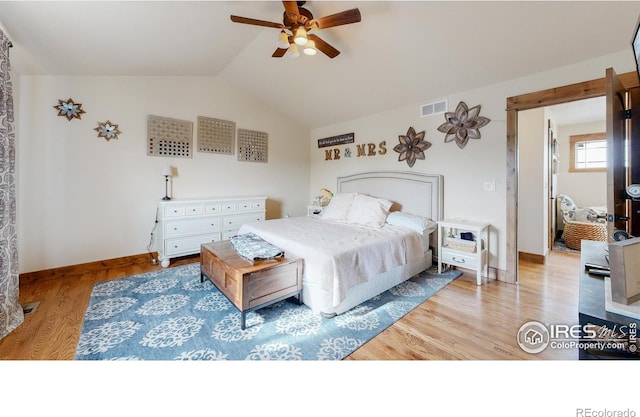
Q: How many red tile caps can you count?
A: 0